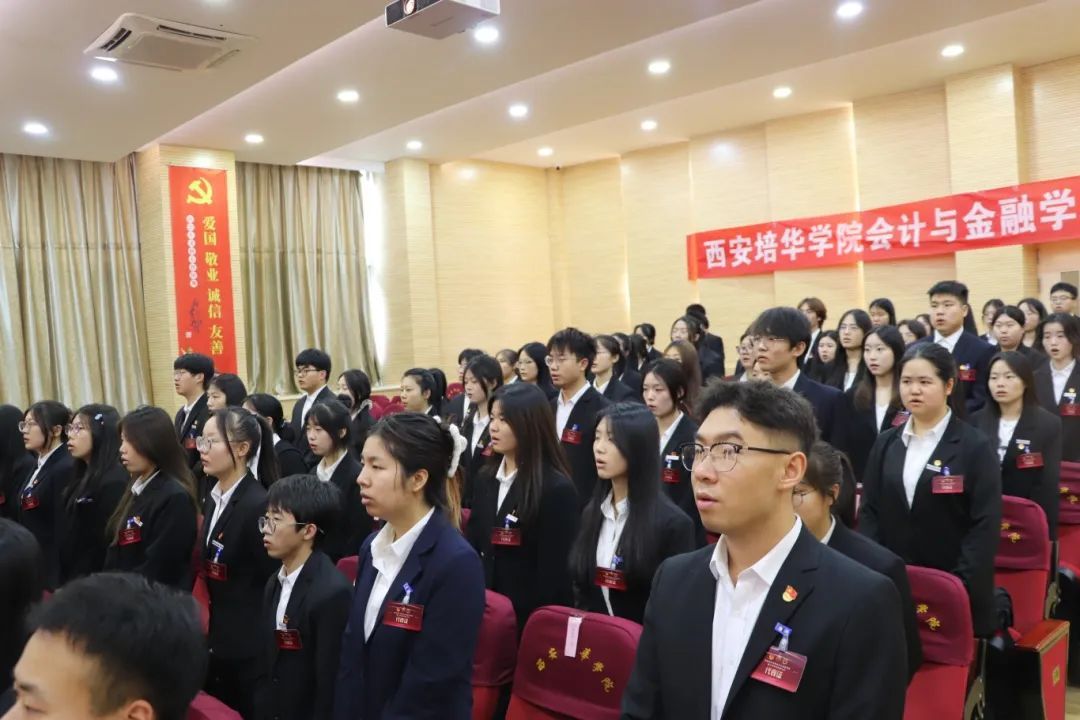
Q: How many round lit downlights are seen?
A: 13